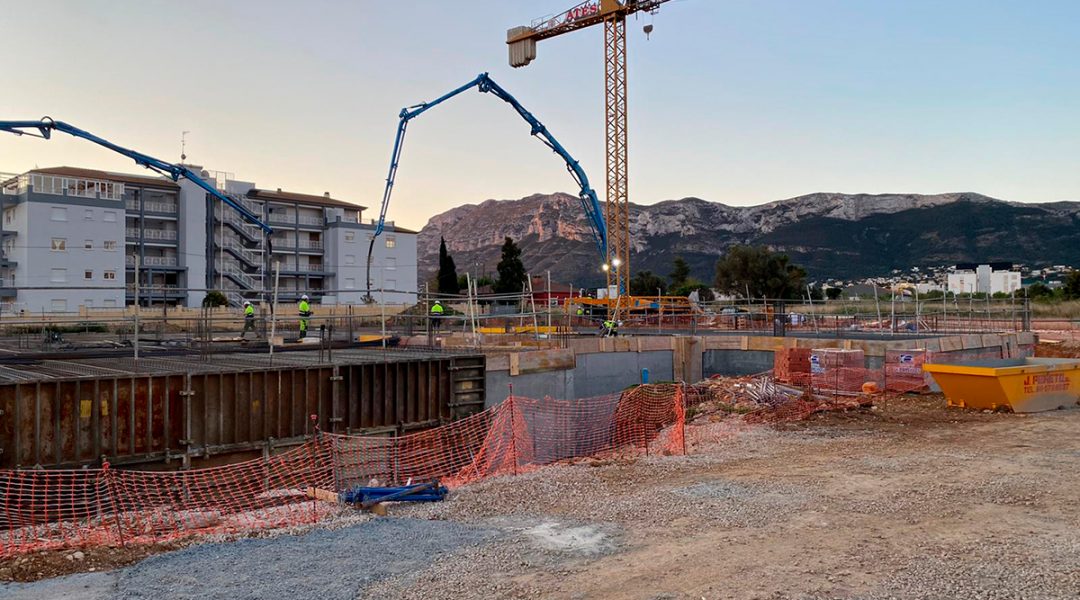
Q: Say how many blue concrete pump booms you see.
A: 2